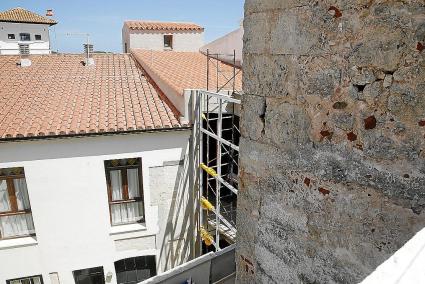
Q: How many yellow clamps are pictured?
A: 3